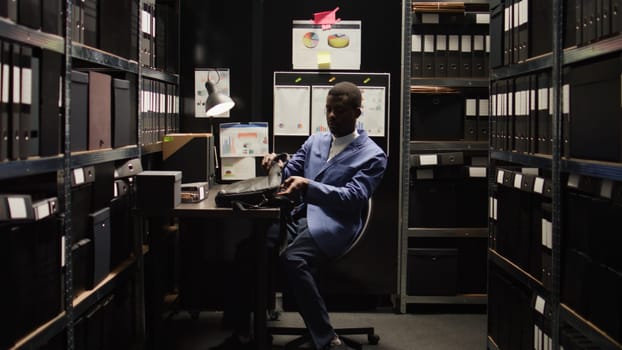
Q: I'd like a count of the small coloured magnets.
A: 3